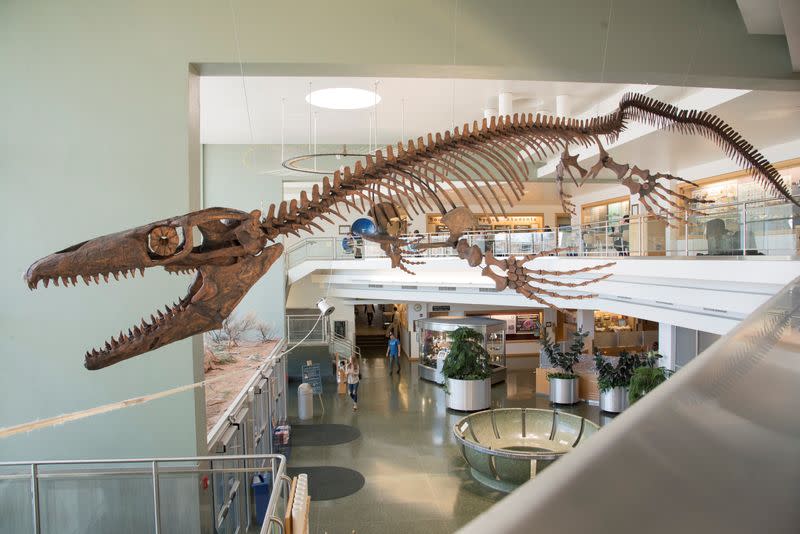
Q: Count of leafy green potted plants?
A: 4